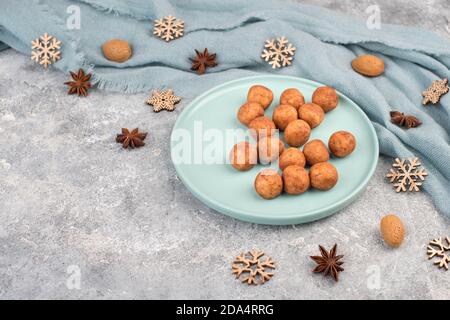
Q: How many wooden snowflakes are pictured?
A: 8